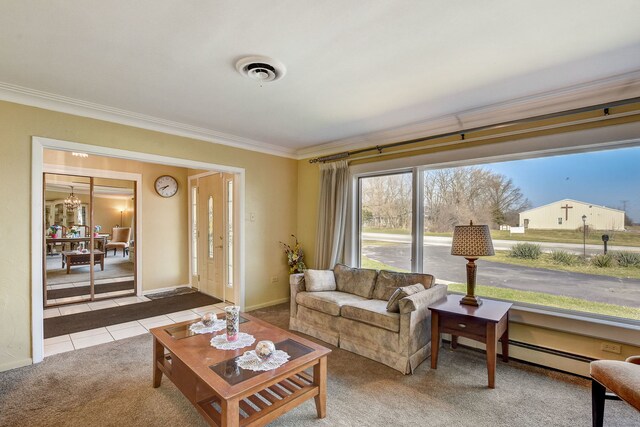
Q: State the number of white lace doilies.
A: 3